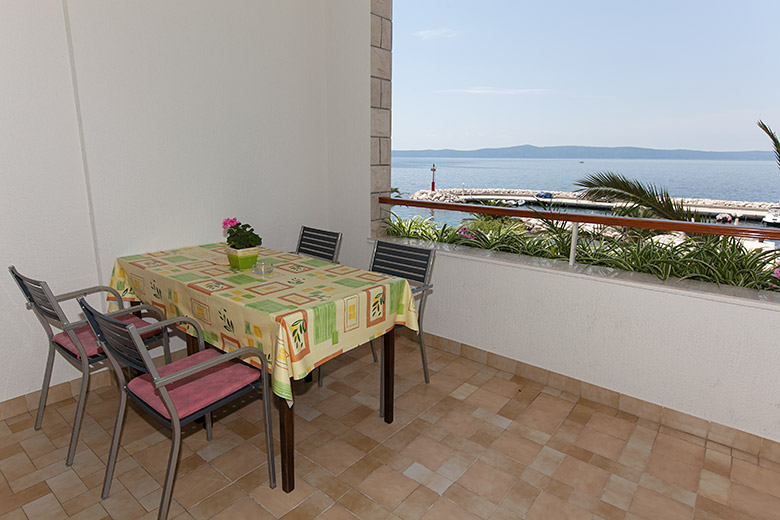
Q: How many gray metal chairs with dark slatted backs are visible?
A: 4